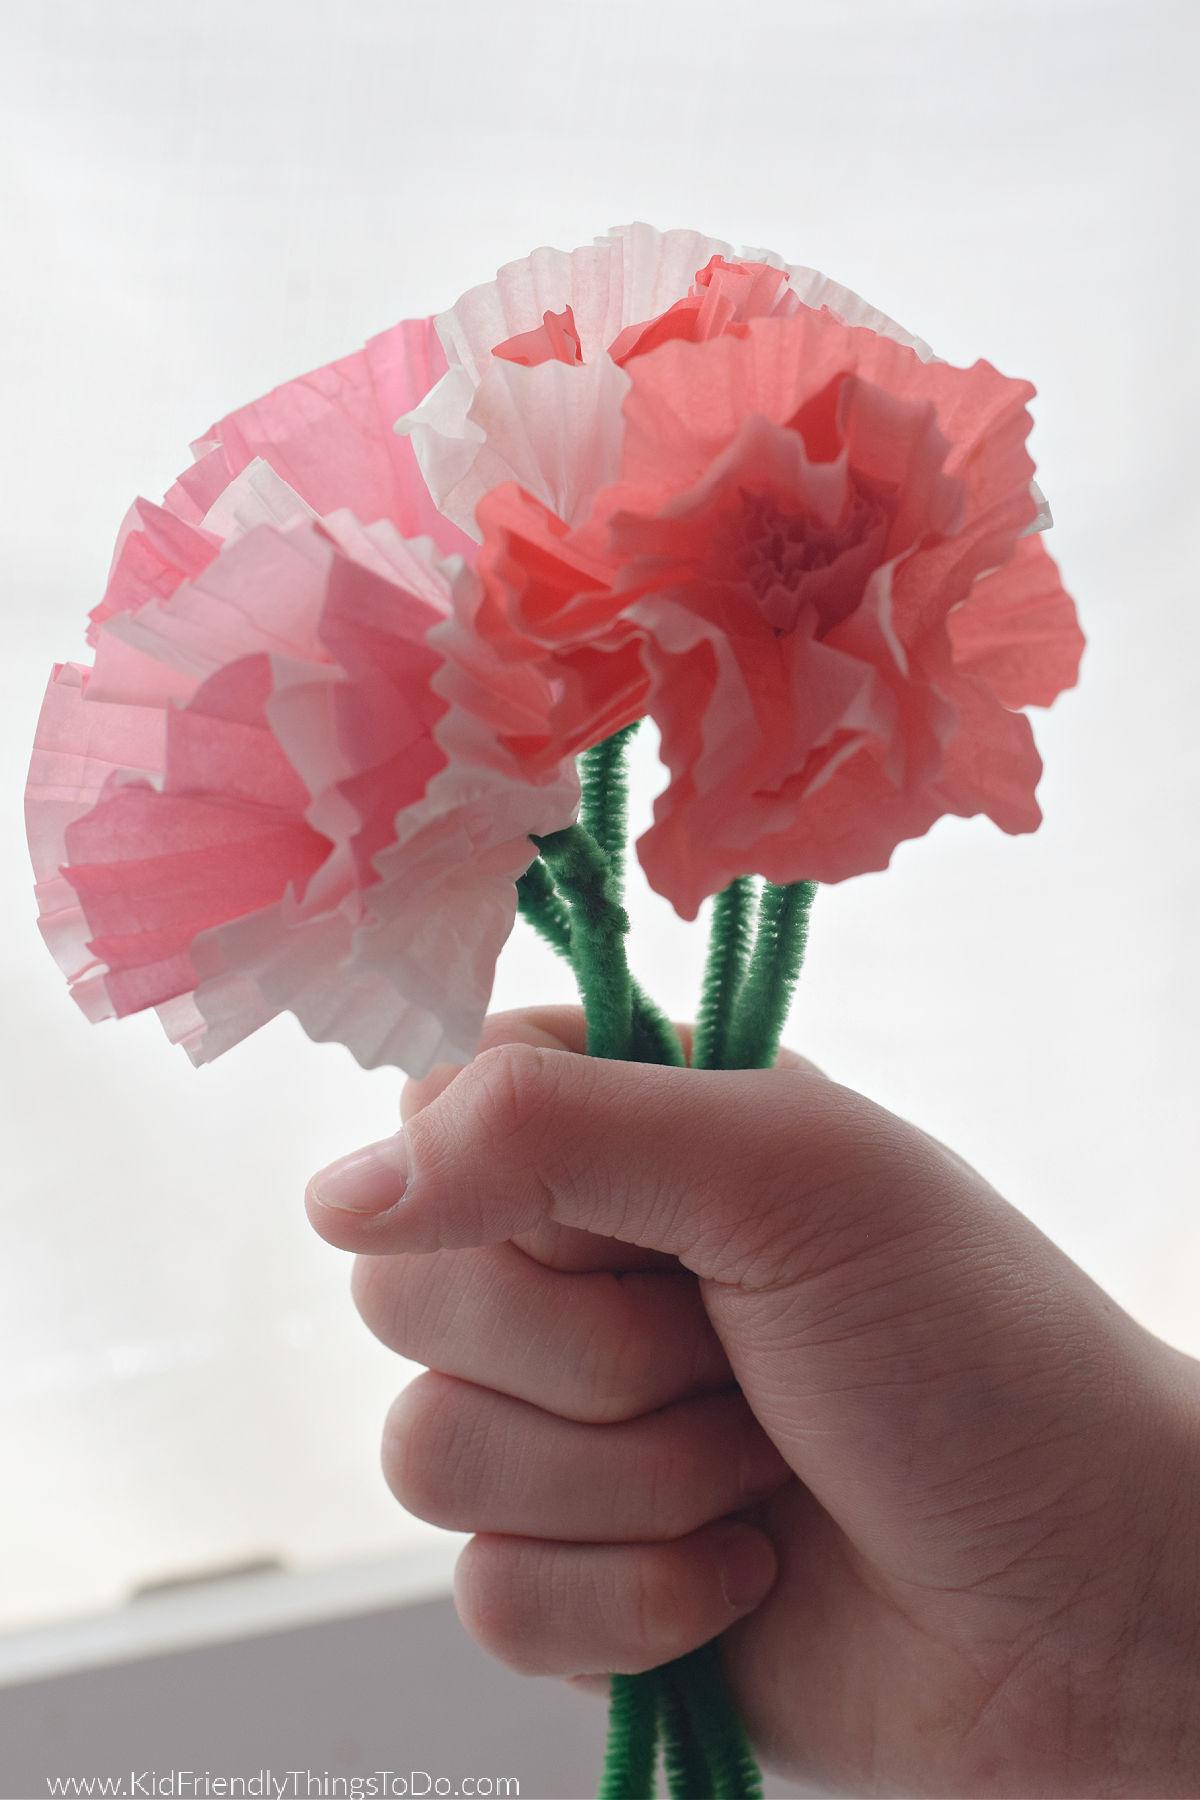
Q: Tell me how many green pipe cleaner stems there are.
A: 5